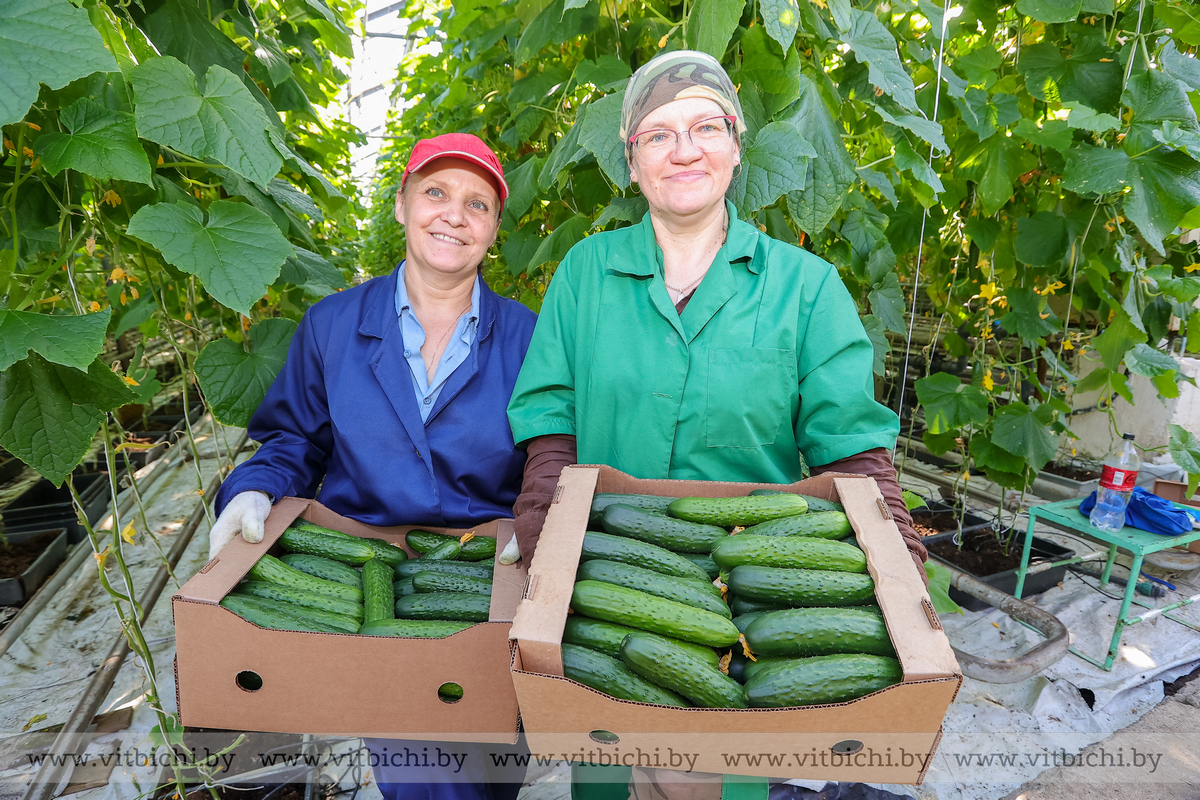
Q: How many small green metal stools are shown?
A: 1